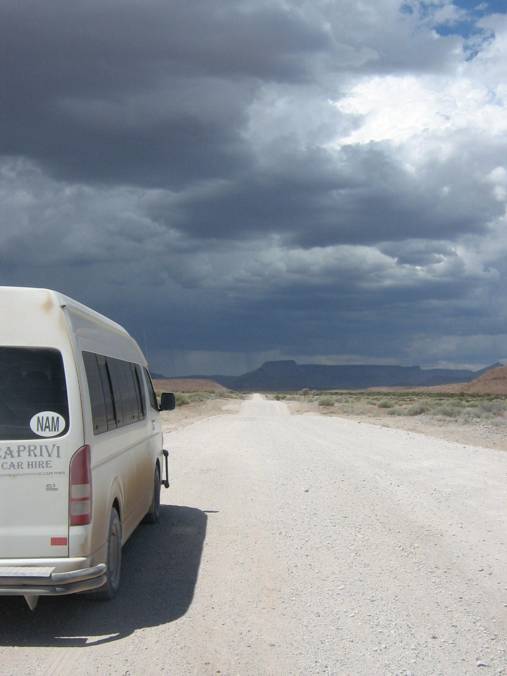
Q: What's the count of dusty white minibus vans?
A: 1